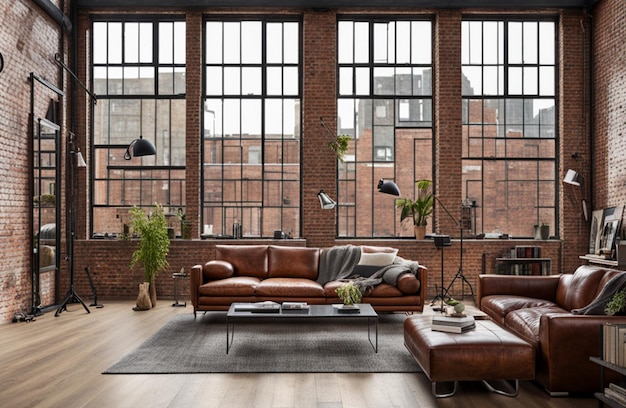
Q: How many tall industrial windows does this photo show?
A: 4